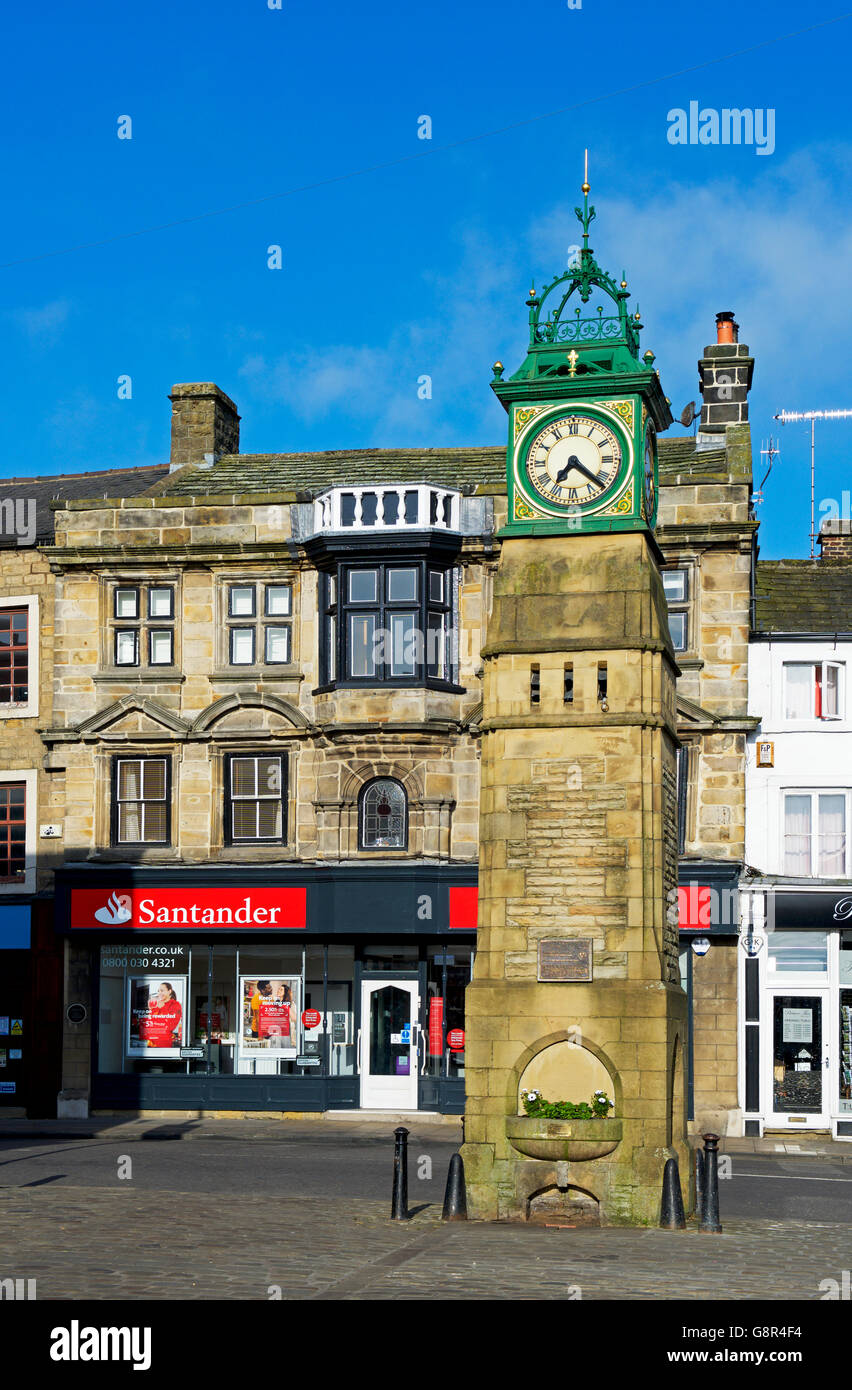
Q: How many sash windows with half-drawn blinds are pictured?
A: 2